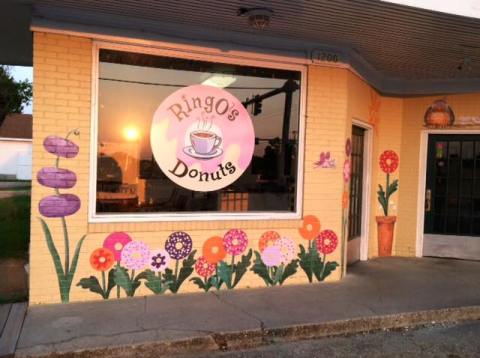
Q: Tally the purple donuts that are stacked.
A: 3